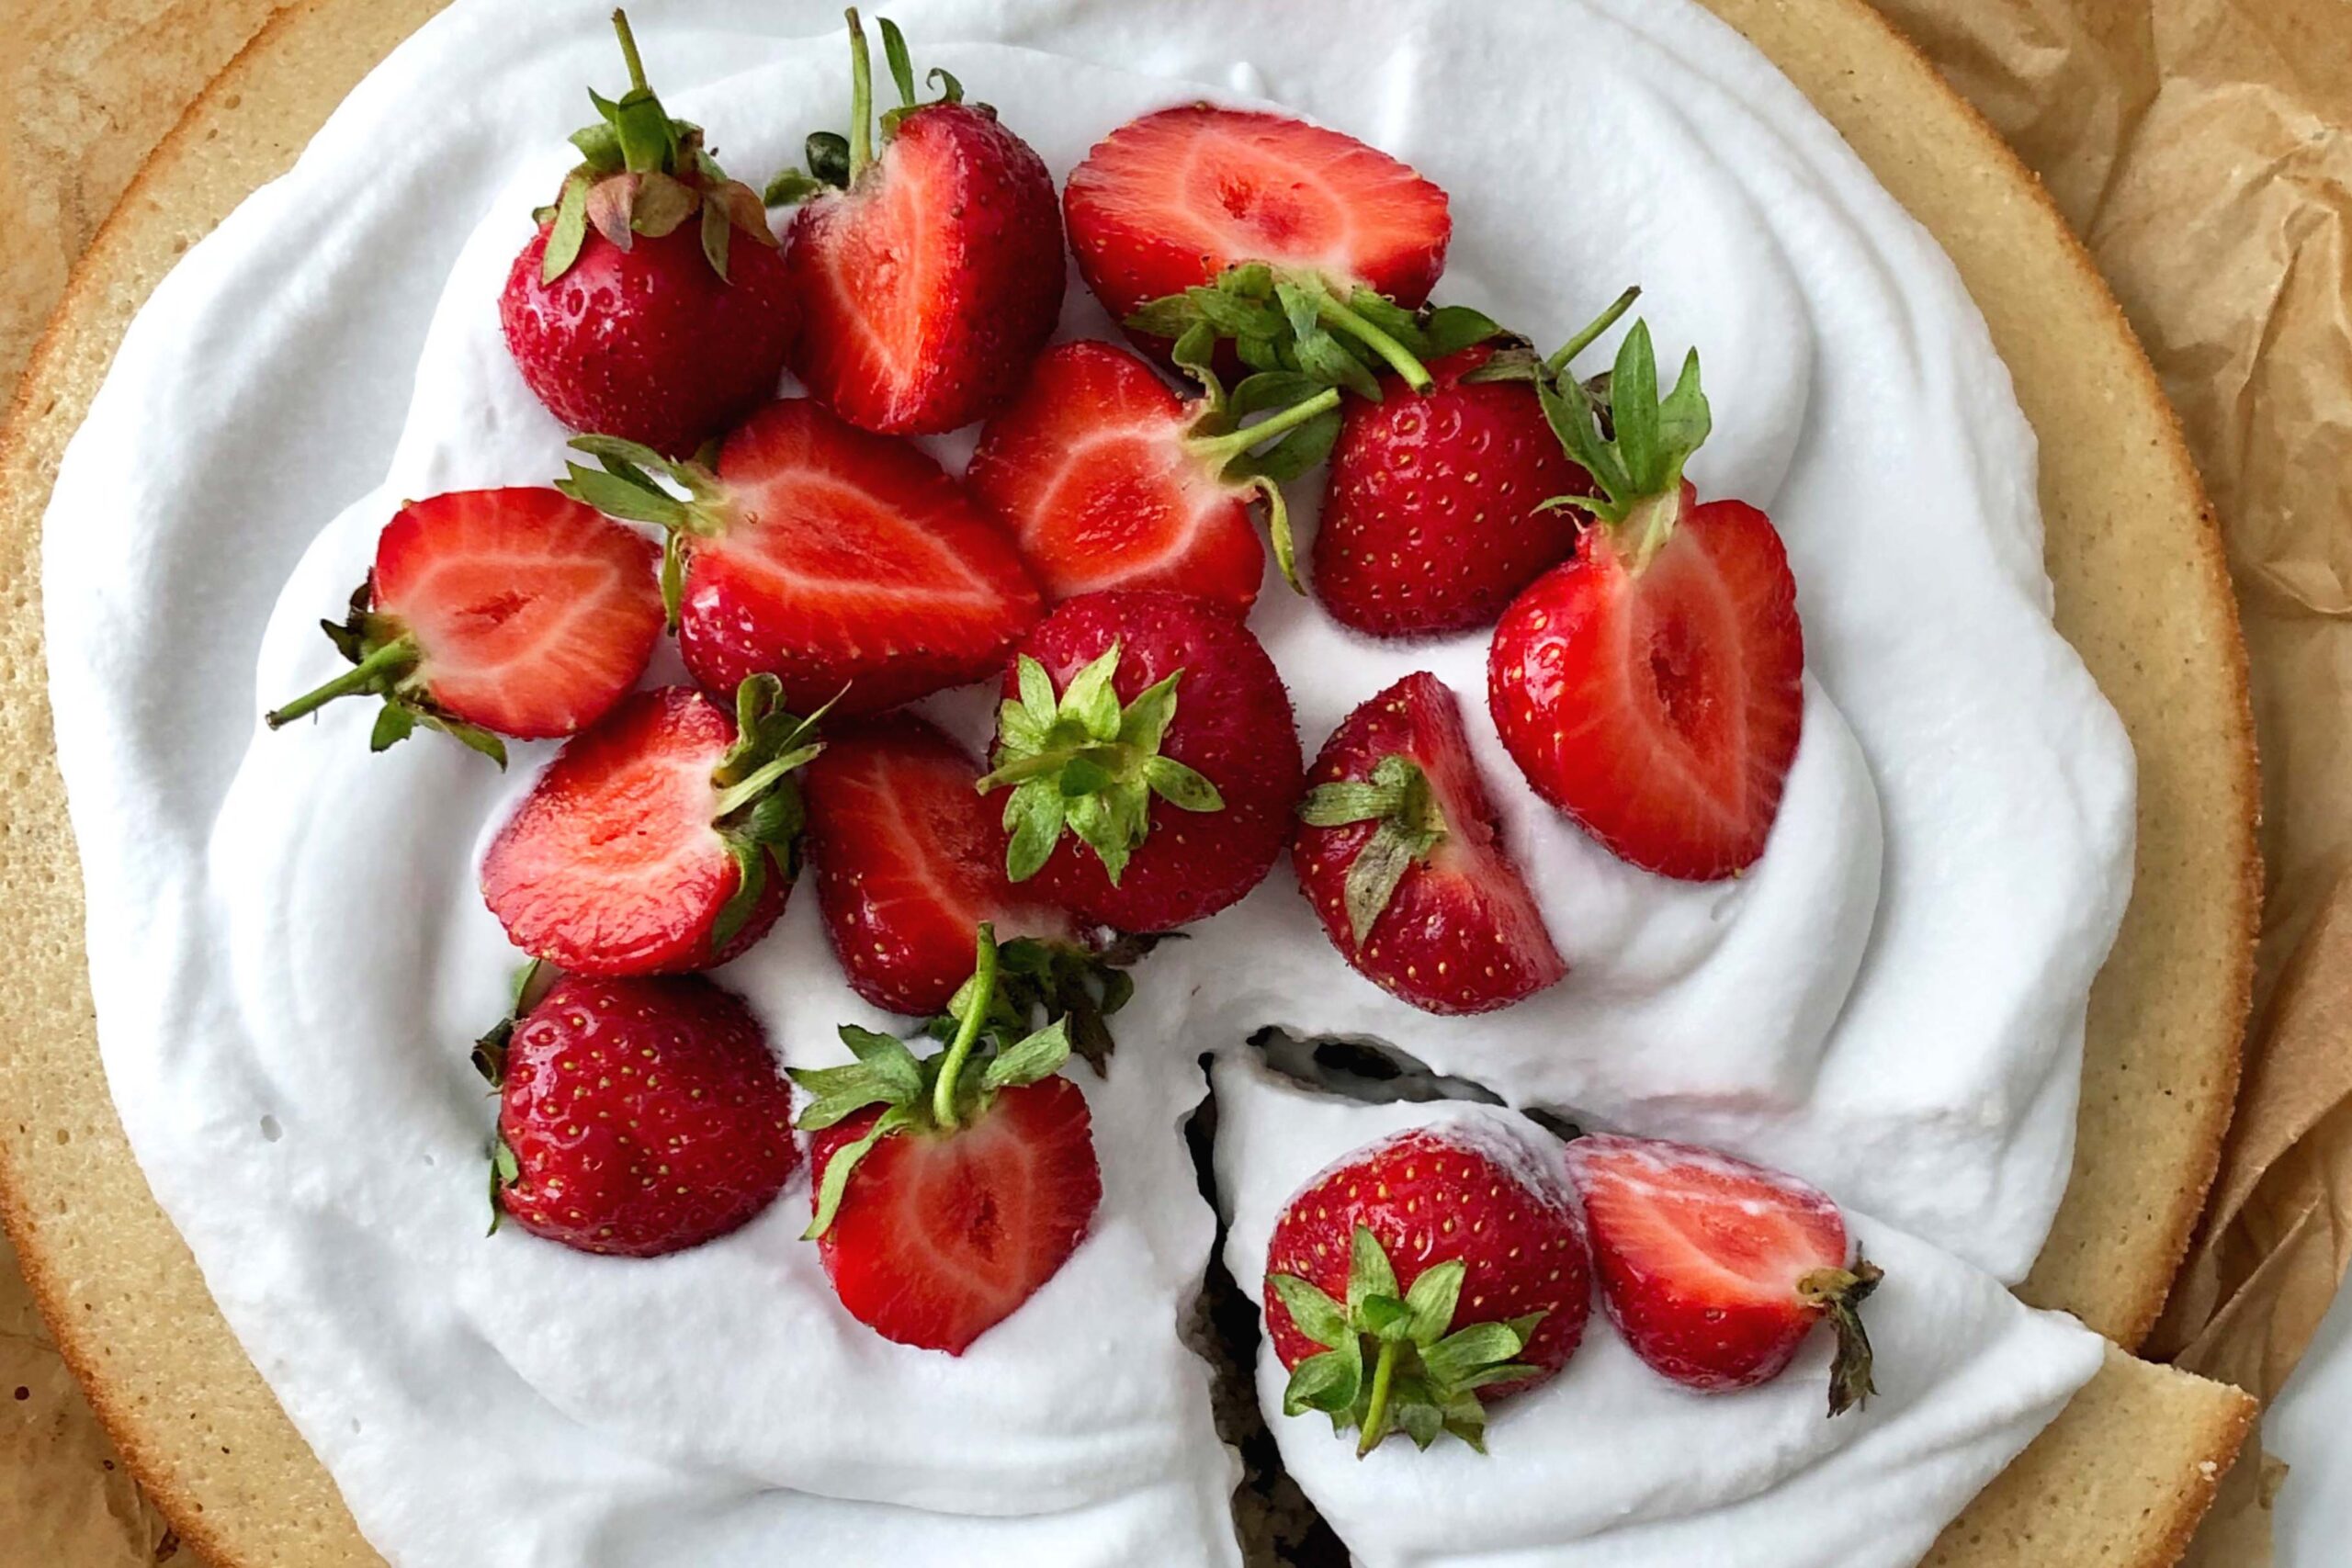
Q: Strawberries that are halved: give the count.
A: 11